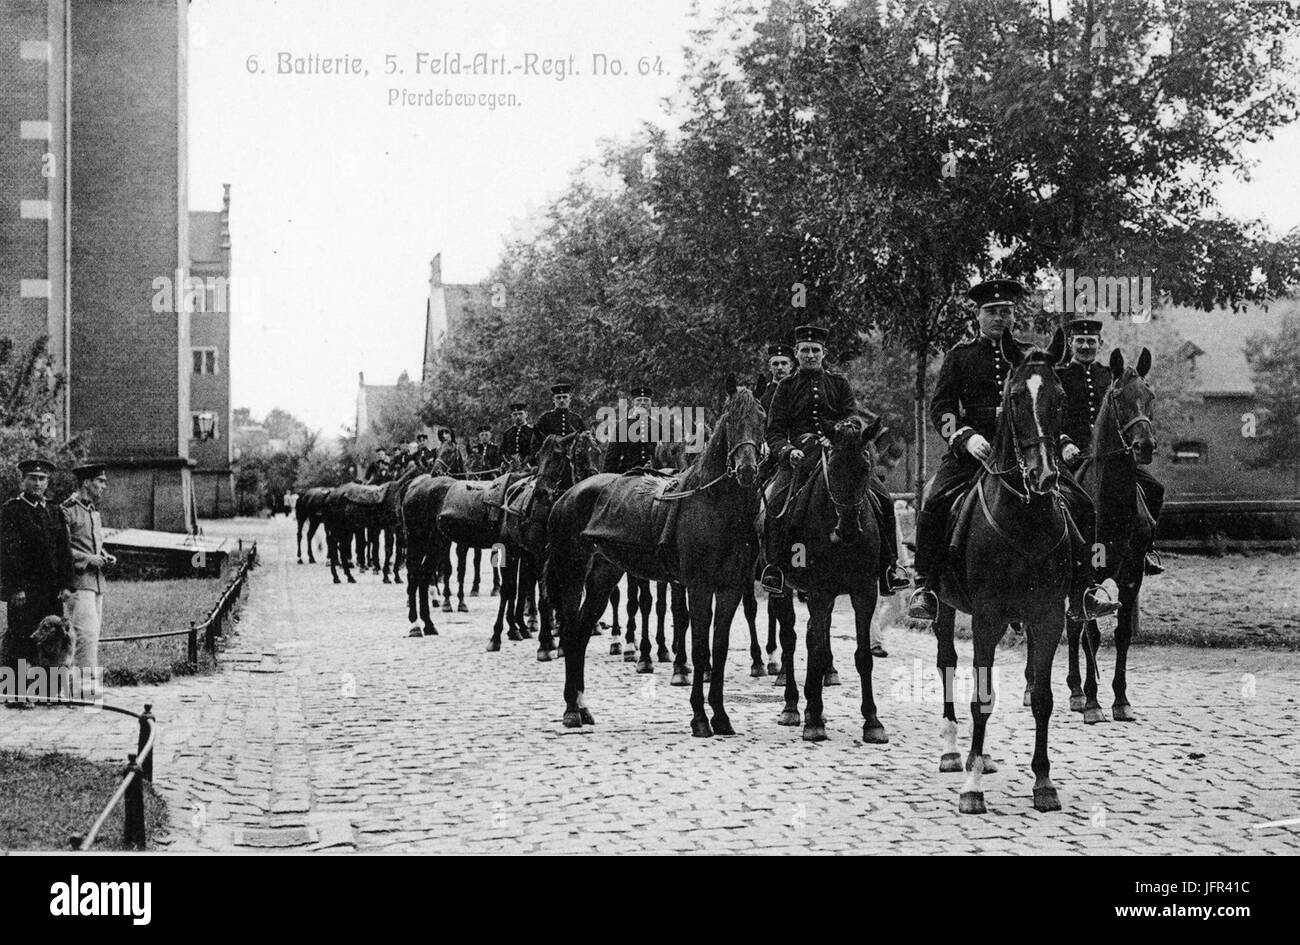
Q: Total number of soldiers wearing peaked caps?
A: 3